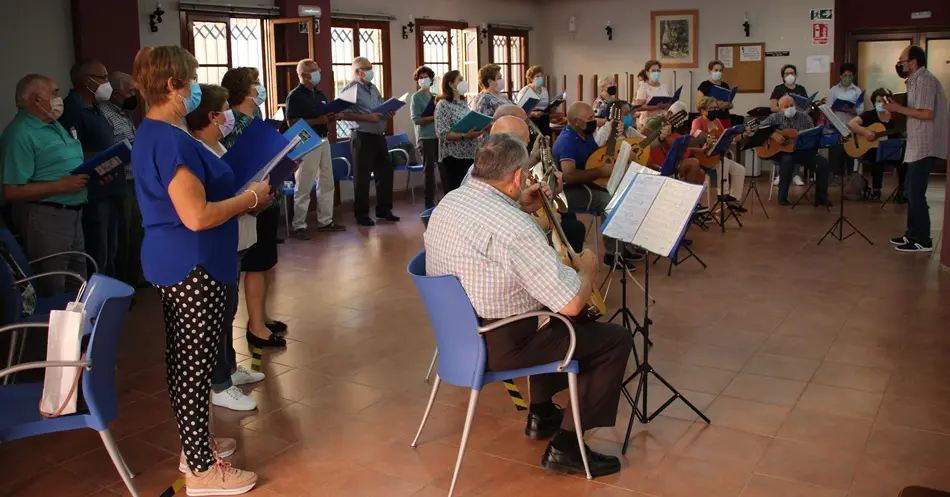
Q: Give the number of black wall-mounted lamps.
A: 5